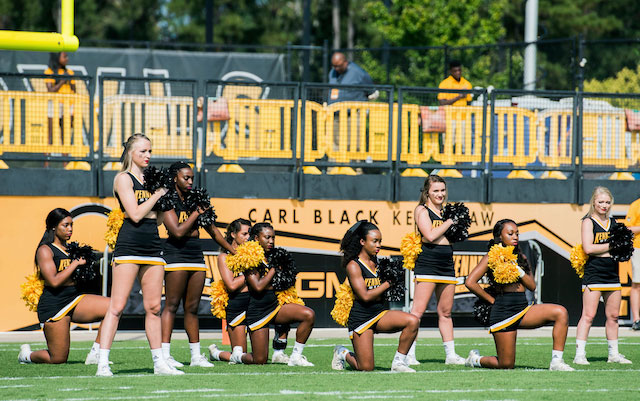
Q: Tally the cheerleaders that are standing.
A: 4